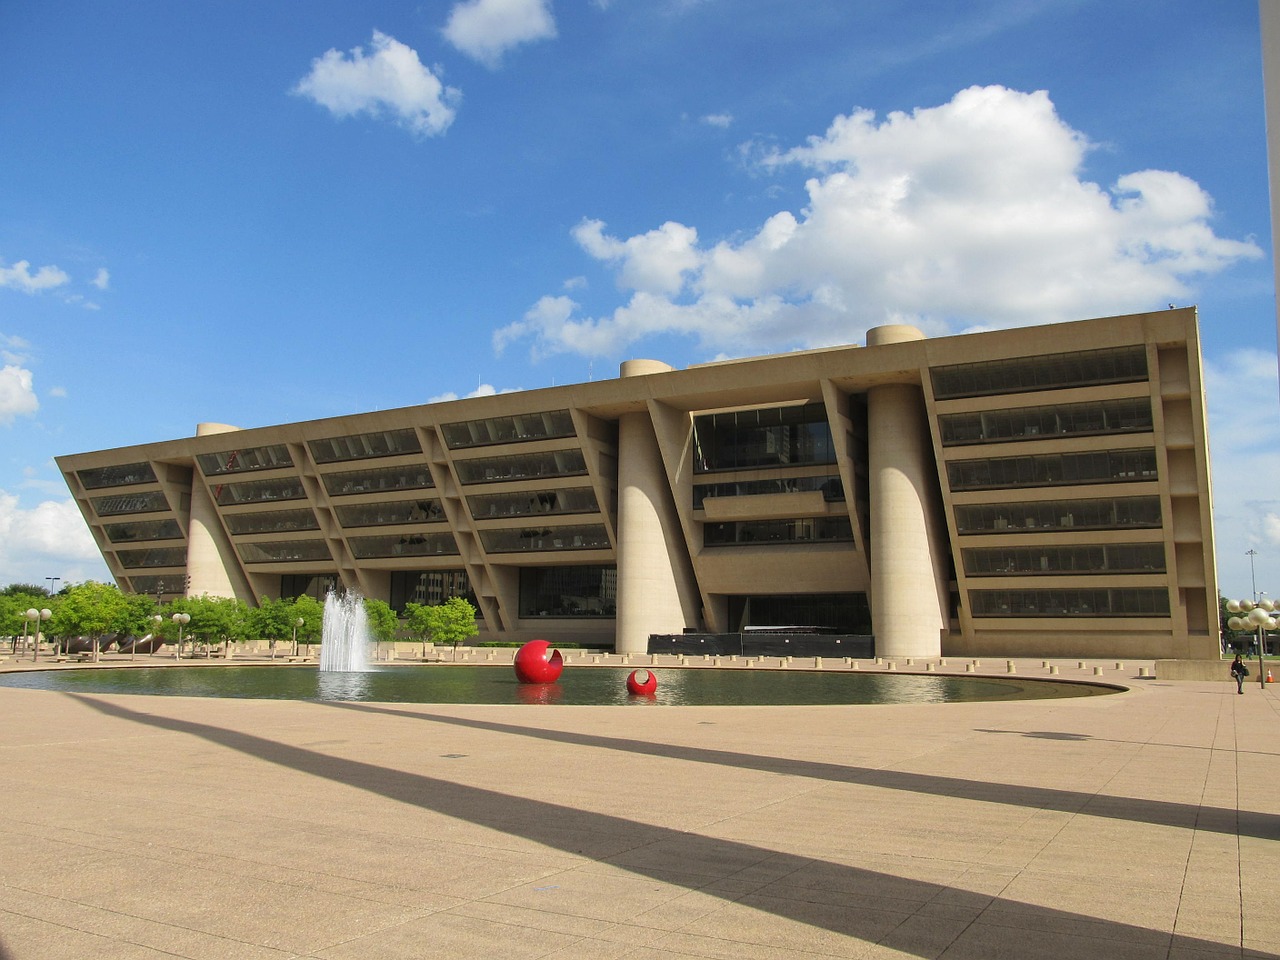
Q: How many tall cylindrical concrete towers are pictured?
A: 3